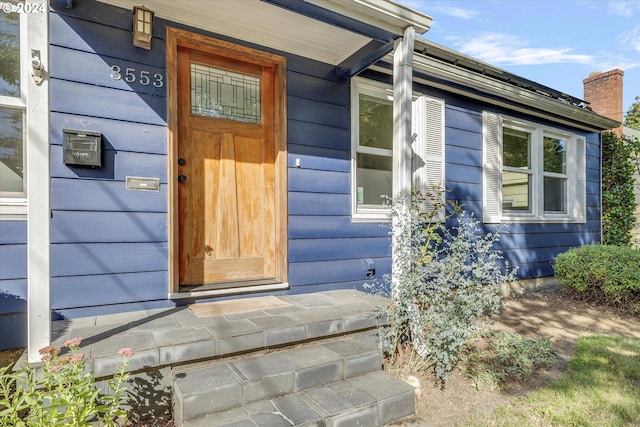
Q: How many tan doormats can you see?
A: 1